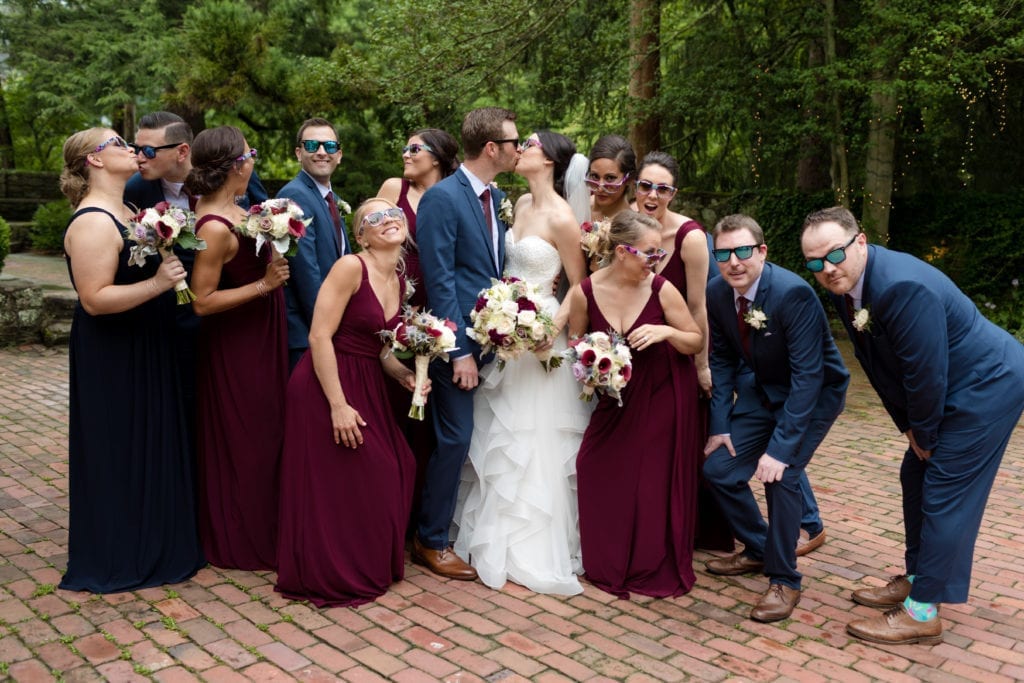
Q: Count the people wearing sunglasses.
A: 13